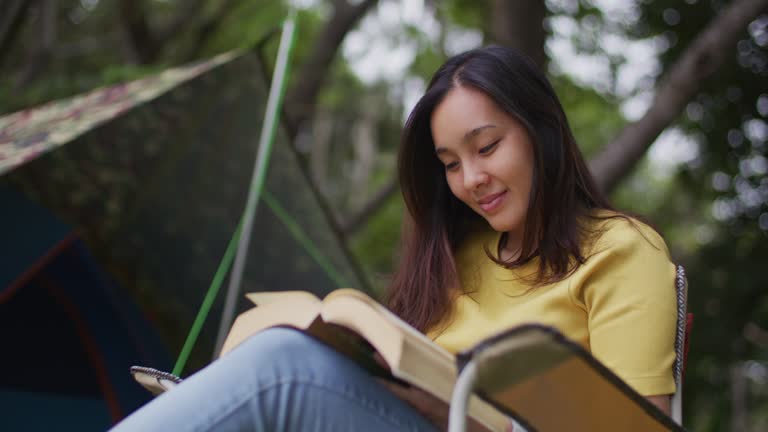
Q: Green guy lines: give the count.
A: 2